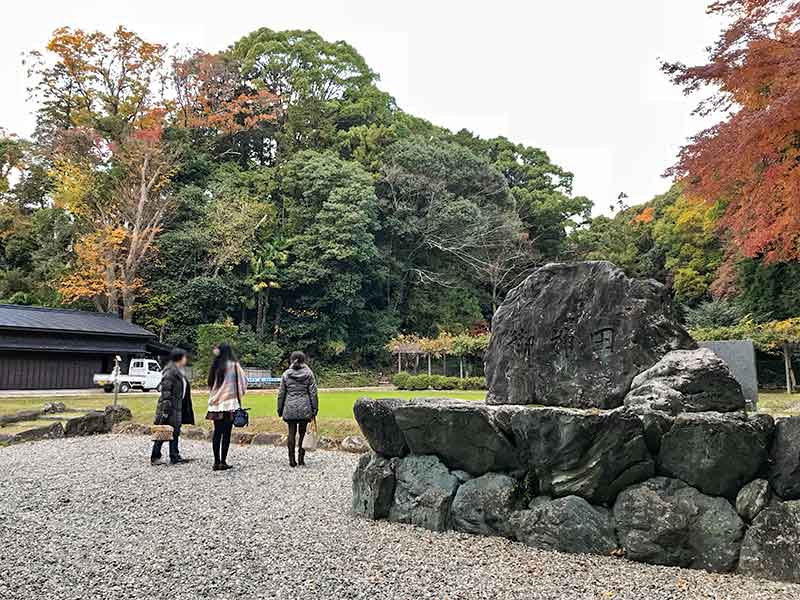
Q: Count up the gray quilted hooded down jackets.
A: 1